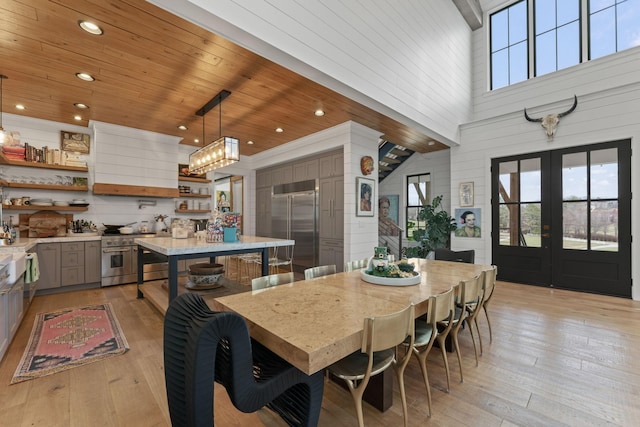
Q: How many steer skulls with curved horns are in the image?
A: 1